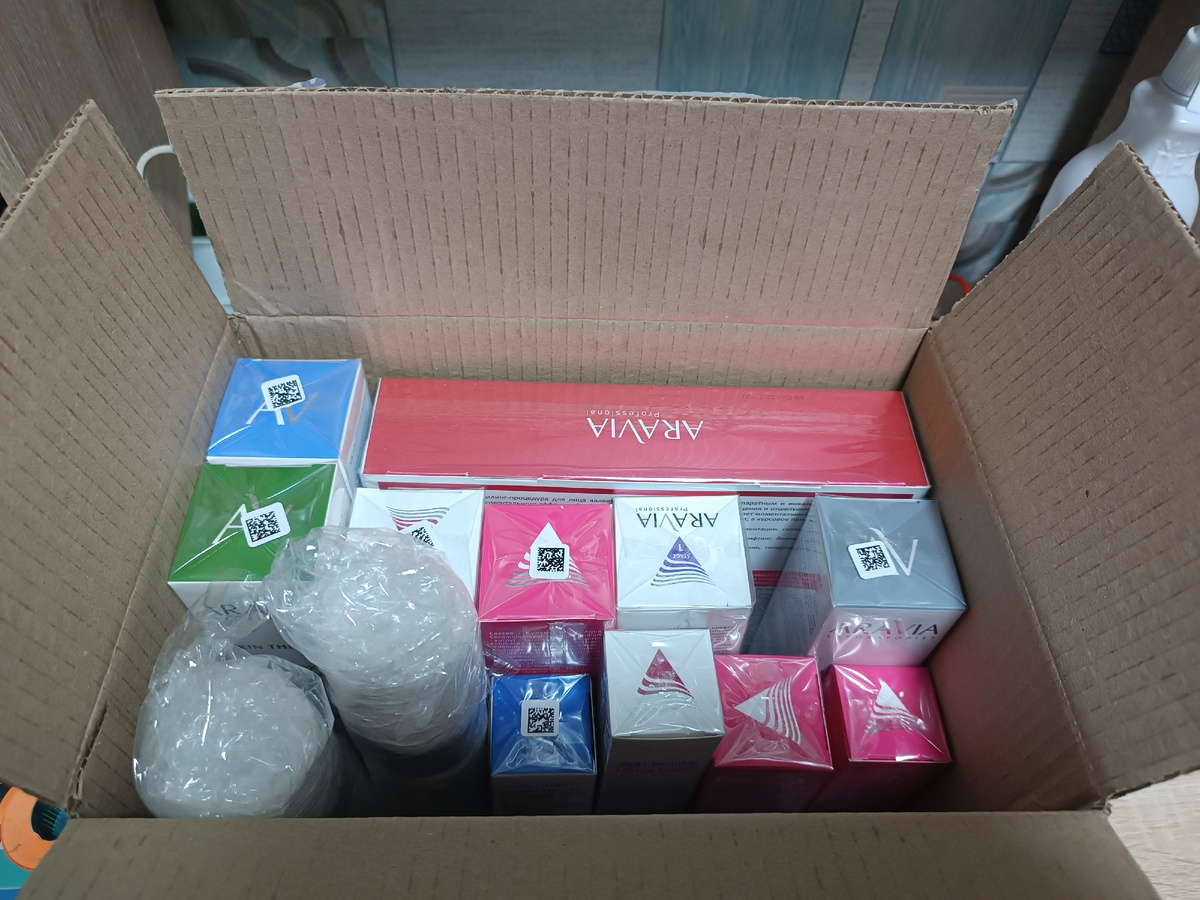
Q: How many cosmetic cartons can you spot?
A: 11